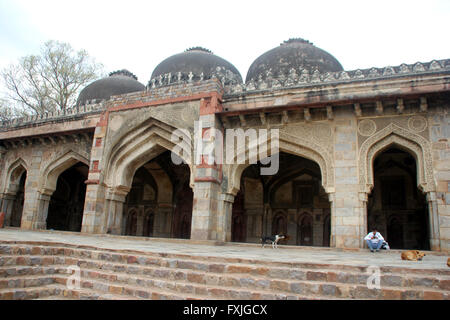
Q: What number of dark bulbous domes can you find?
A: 3